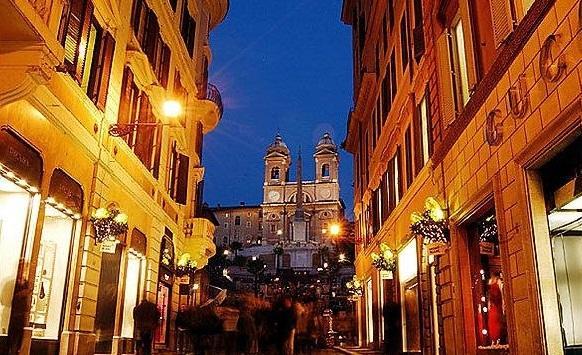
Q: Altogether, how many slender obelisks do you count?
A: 1